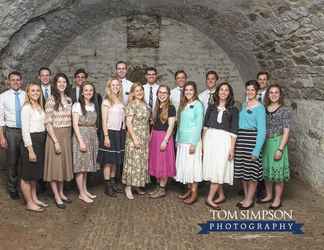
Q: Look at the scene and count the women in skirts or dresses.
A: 10